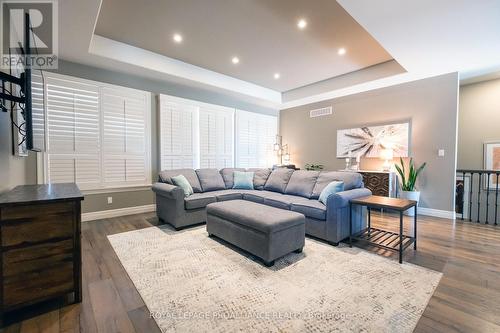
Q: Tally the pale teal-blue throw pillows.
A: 3